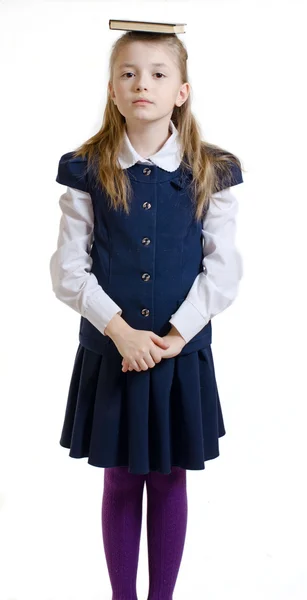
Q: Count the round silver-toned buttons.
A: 5